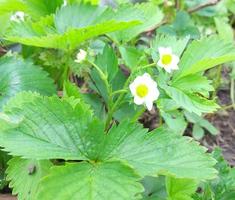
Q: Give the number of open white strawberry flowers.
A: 2